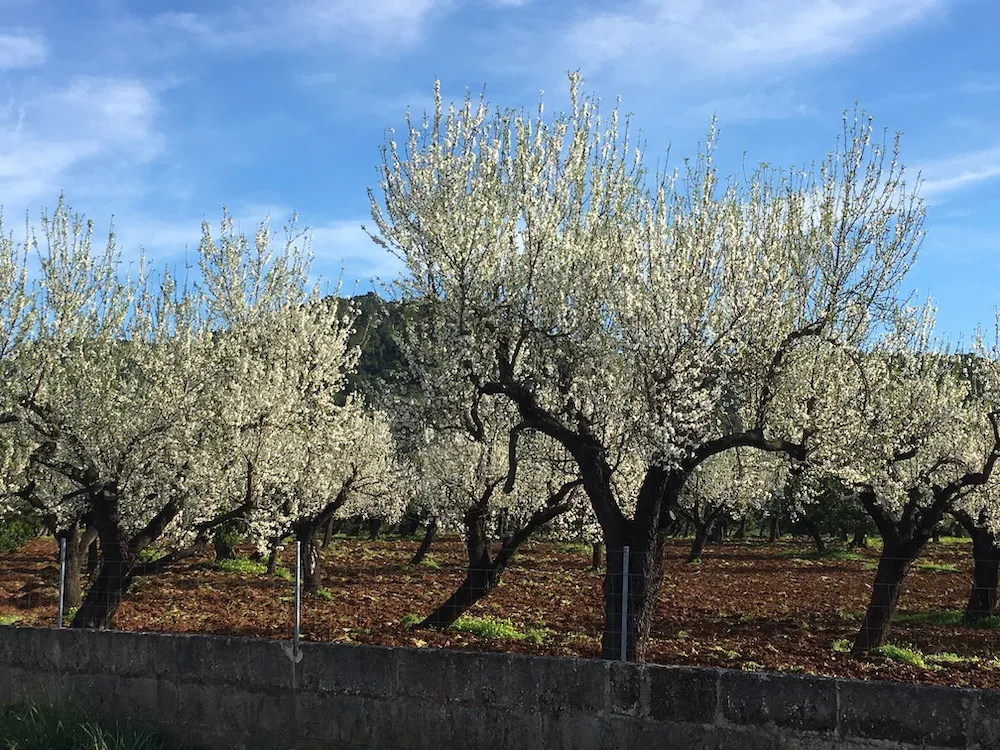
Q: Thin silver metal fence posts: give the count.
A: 3